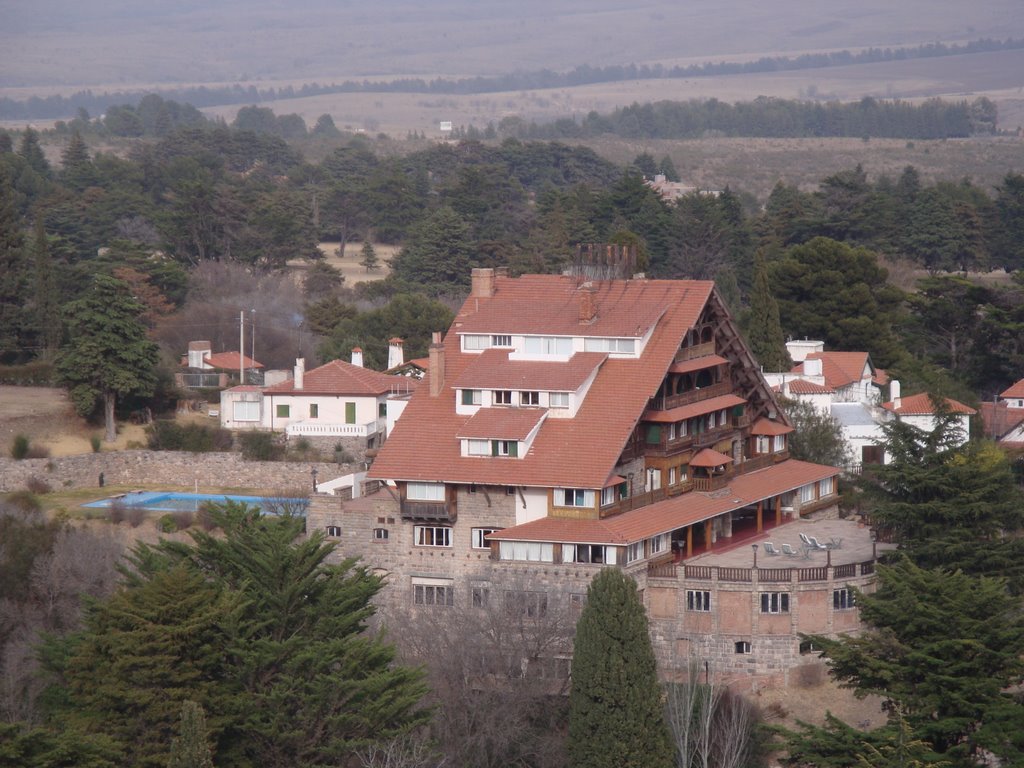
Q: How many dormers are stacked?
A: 3